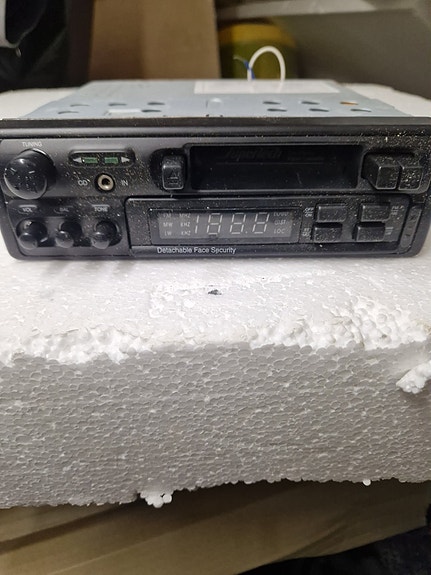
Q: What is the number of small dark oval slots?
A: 11